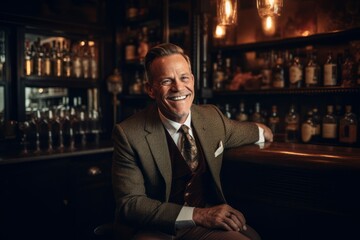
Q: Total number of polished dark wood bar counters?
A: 1